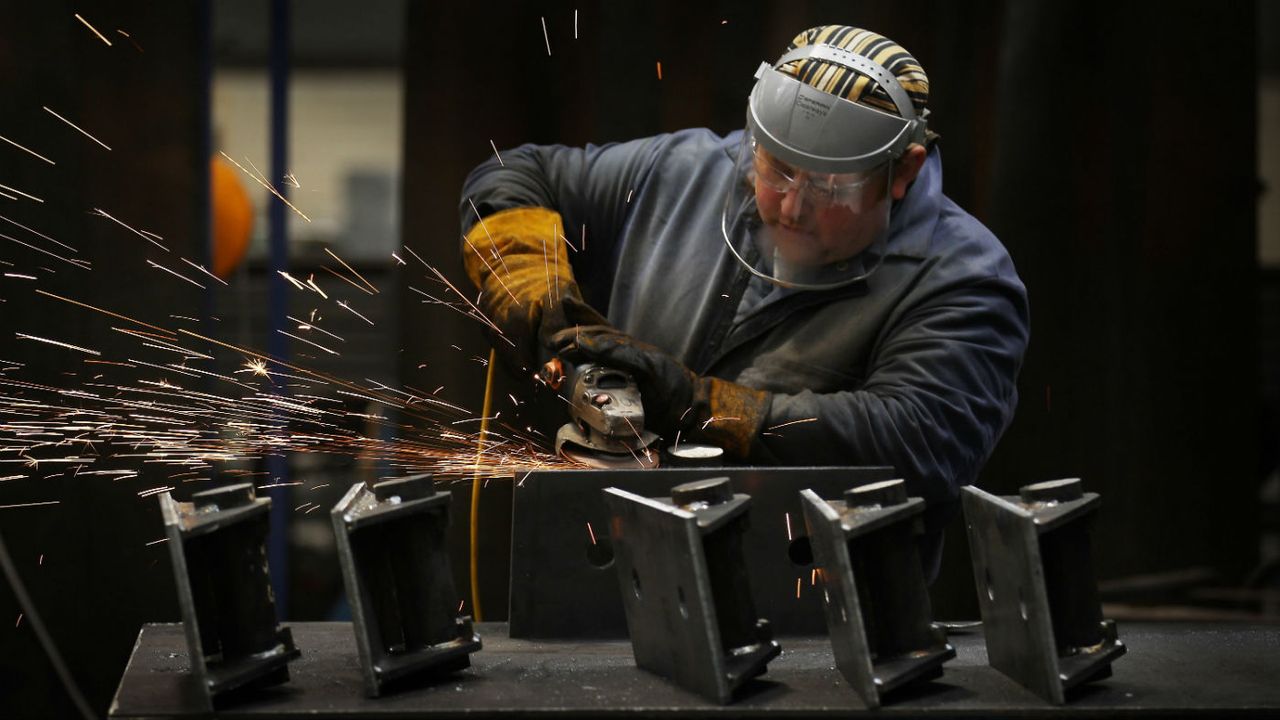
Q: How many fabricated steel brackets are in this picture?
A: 5